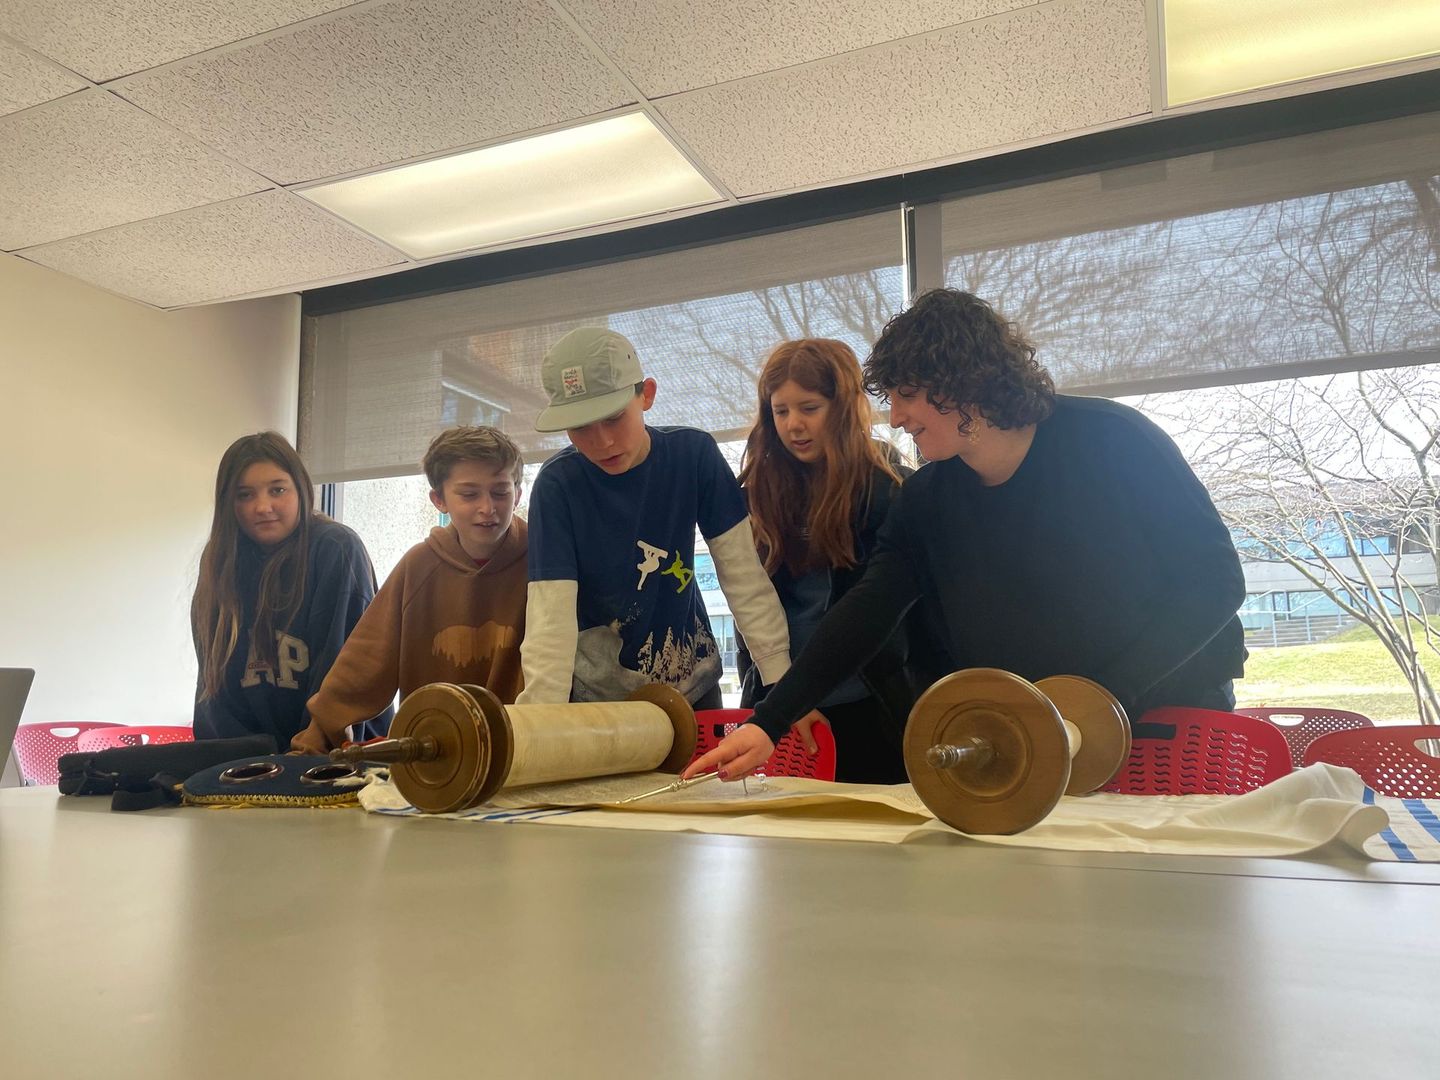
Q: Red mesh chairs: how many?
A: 6